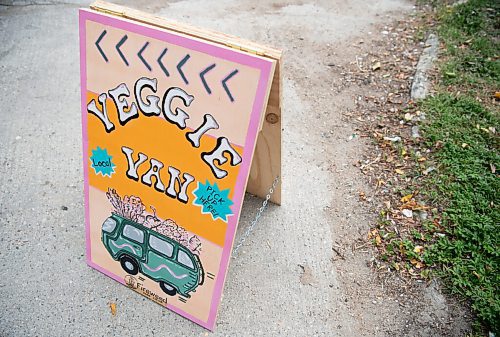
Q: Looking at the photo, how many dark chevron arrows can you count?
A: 7